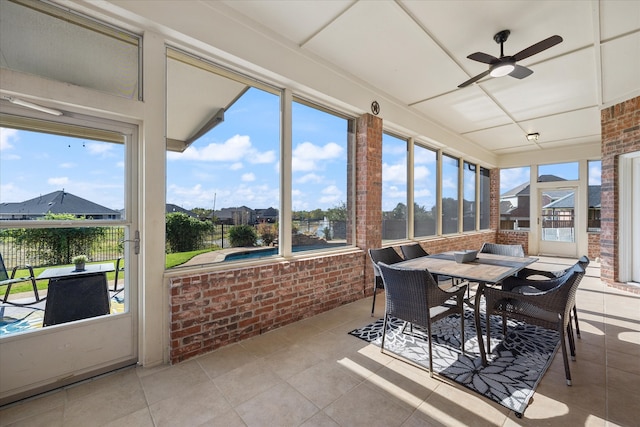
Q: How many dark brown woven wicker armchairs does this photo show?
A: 6